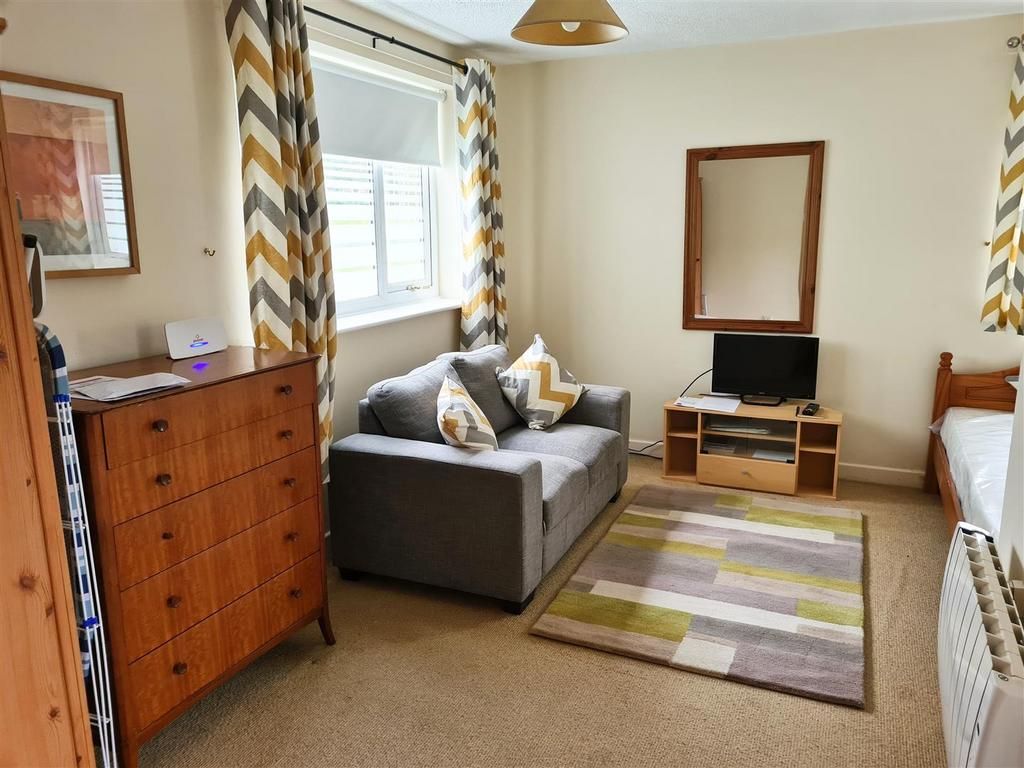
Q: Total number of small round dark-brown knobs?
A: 10